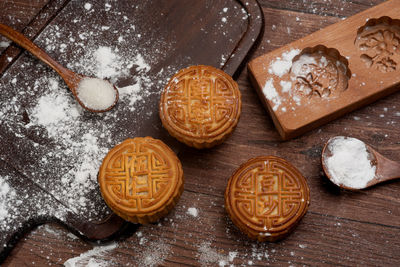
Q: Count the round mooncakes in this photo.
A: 3